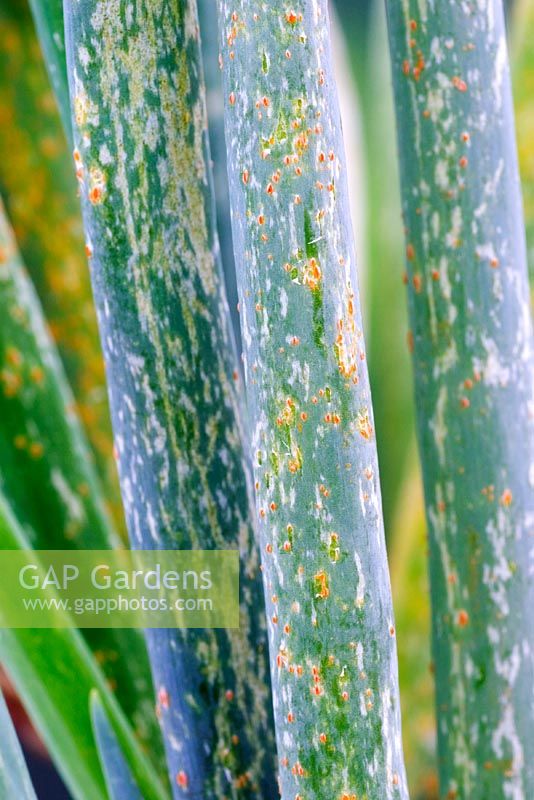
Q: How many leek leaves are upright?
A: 3